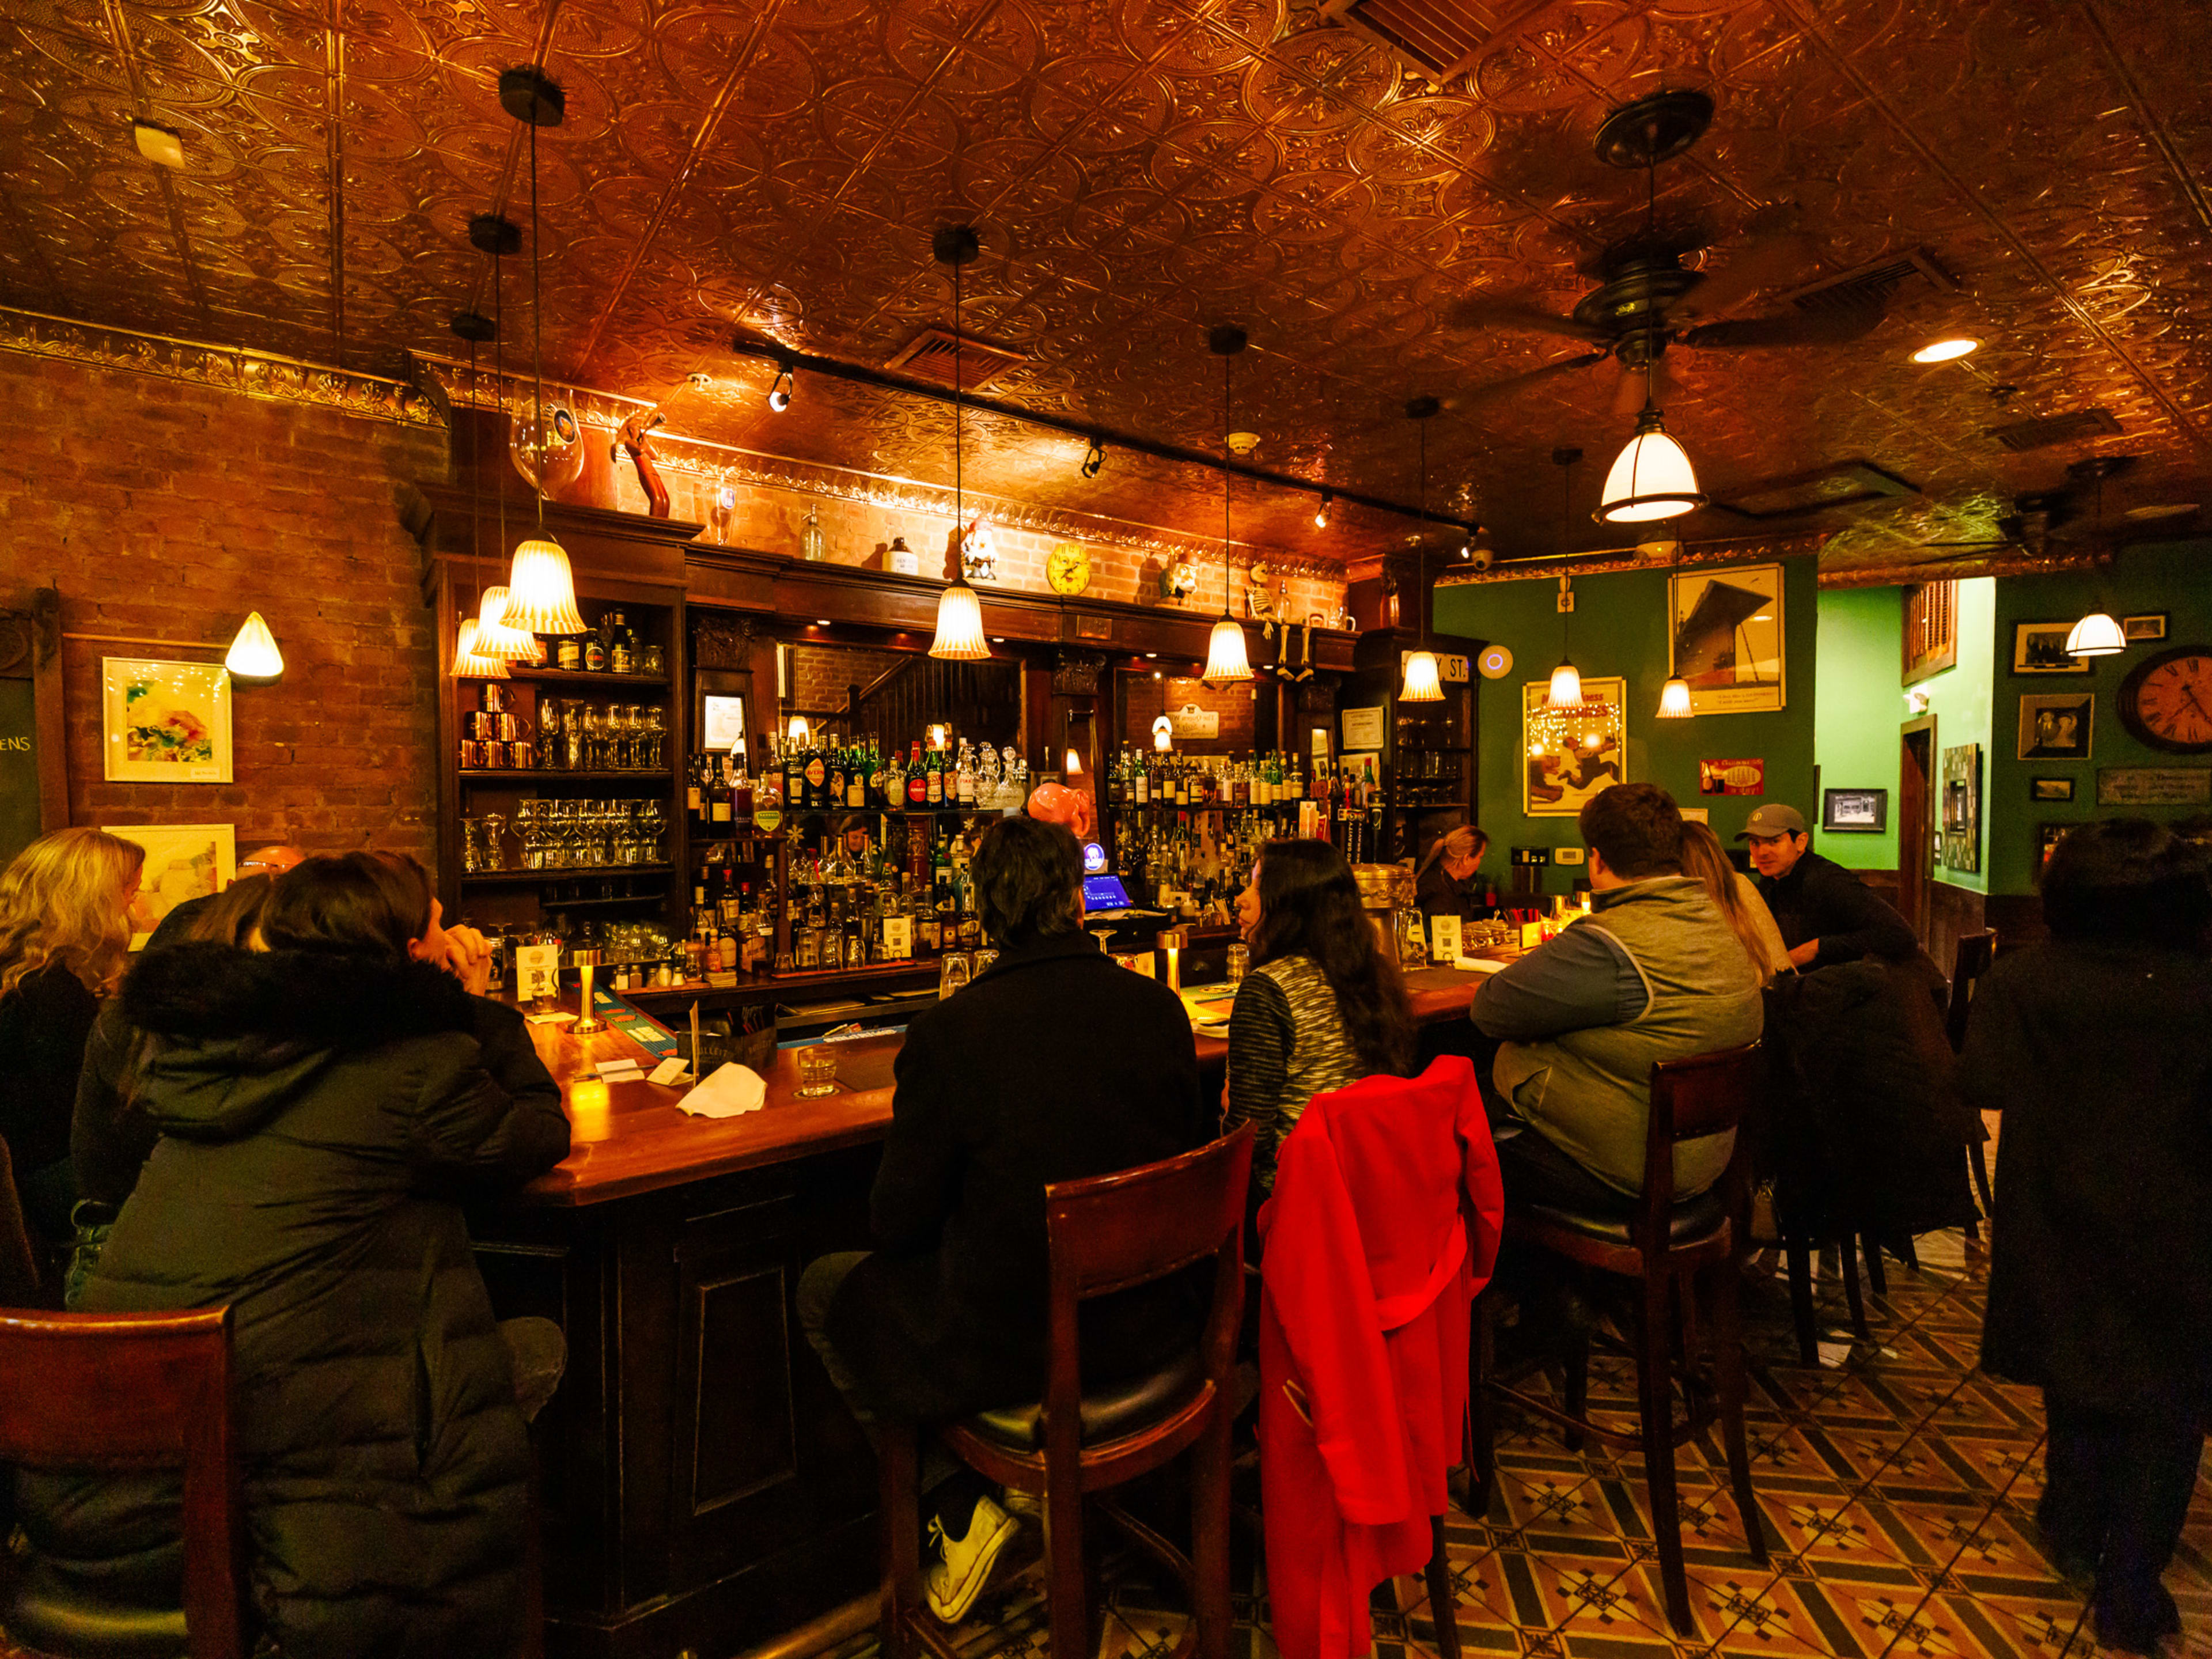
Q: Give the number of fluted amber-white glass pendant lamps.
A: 8